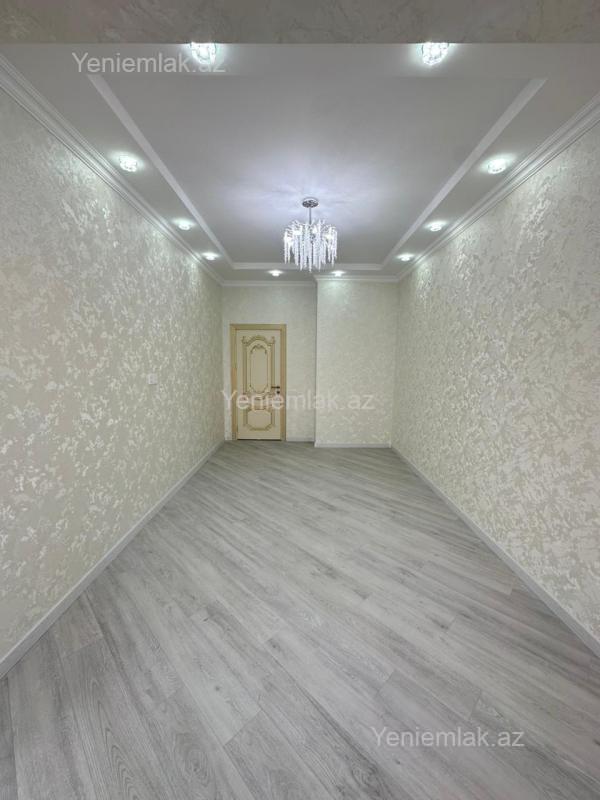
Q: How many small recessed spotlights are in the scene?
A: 10